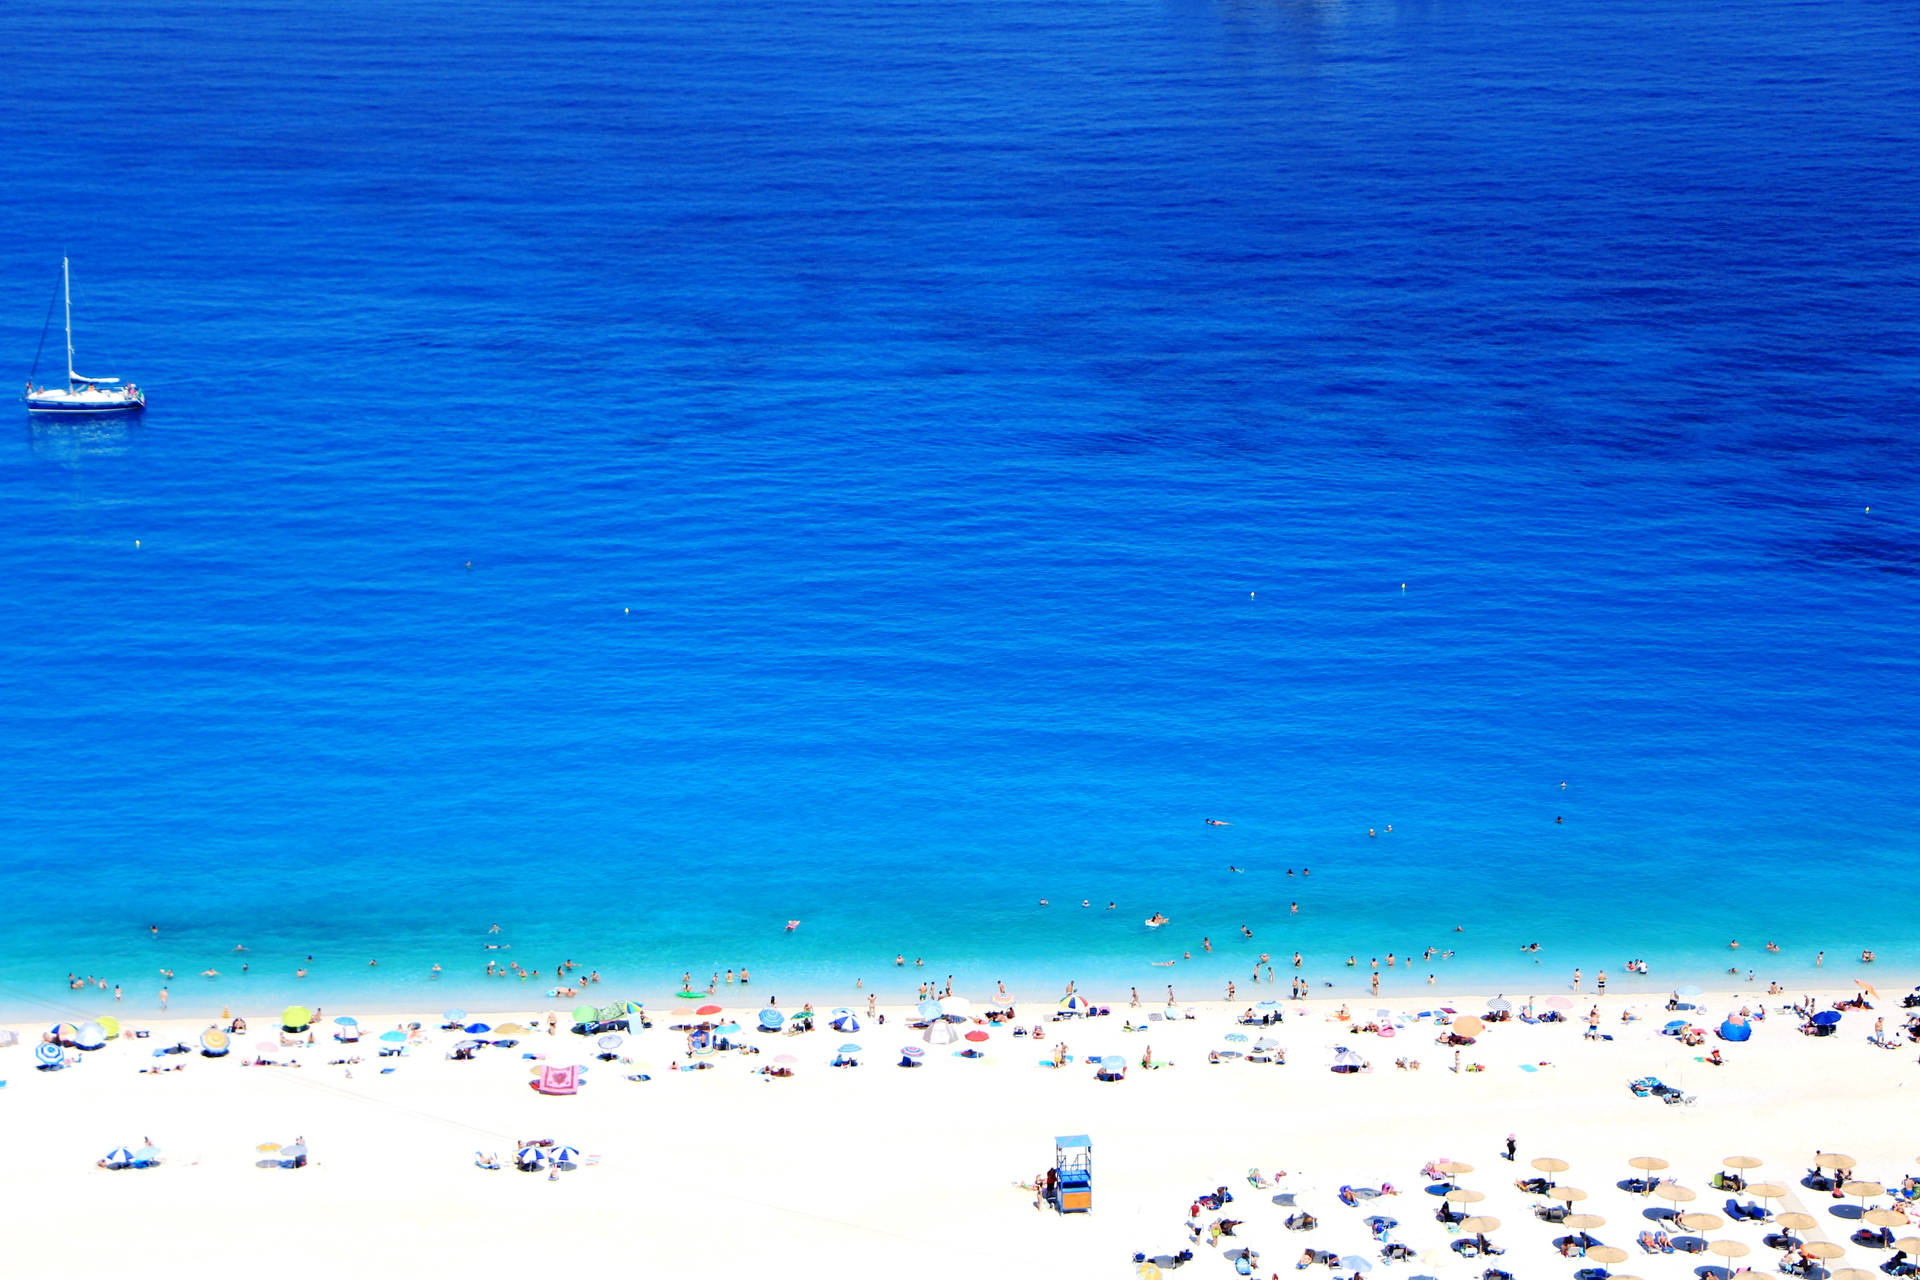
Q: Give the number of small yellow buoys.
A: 5